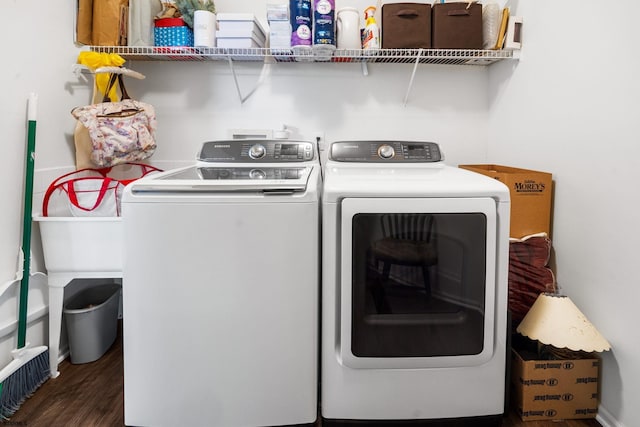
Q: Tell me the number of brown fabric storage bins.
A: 2